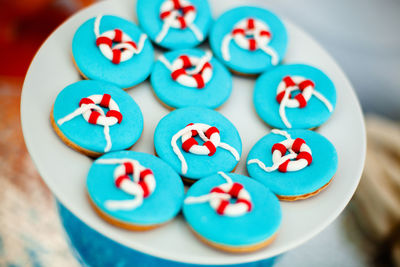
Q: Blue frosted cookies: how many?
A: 10